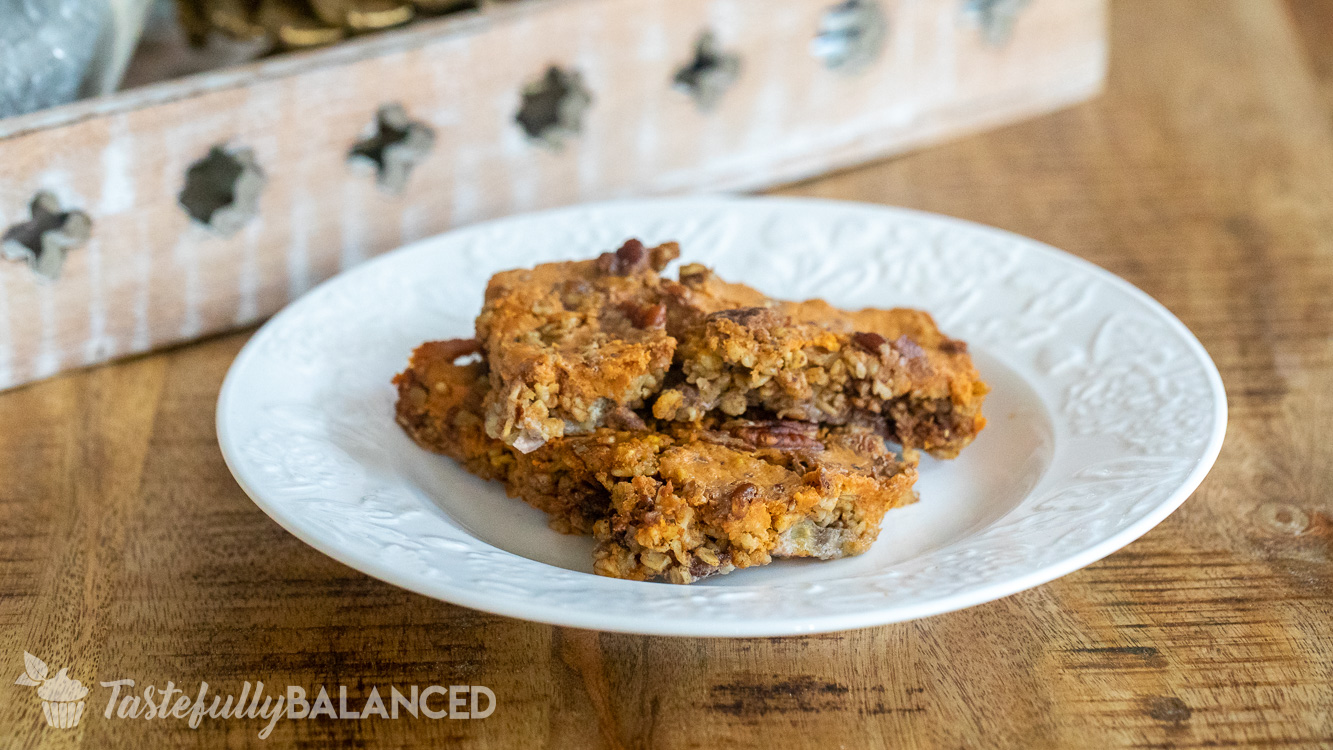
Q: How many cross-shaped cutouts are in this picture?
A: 4